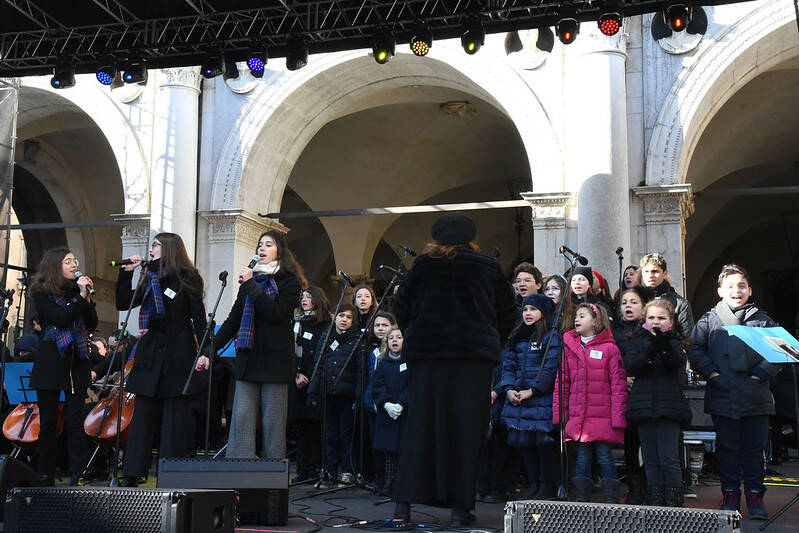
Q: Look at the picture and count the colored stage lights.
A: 11